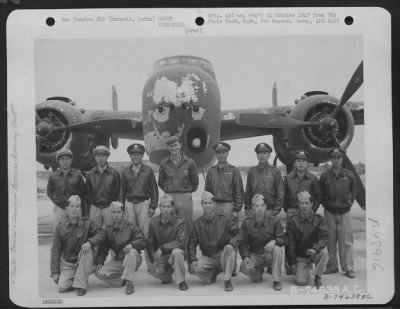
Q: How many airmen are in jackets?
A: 14